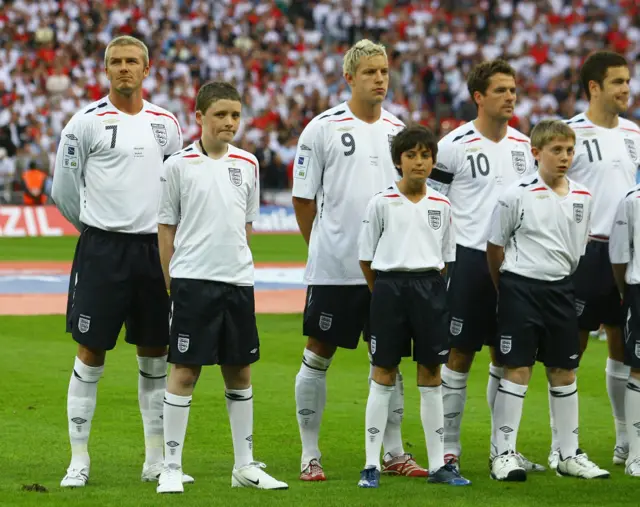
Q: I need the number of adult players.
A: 4